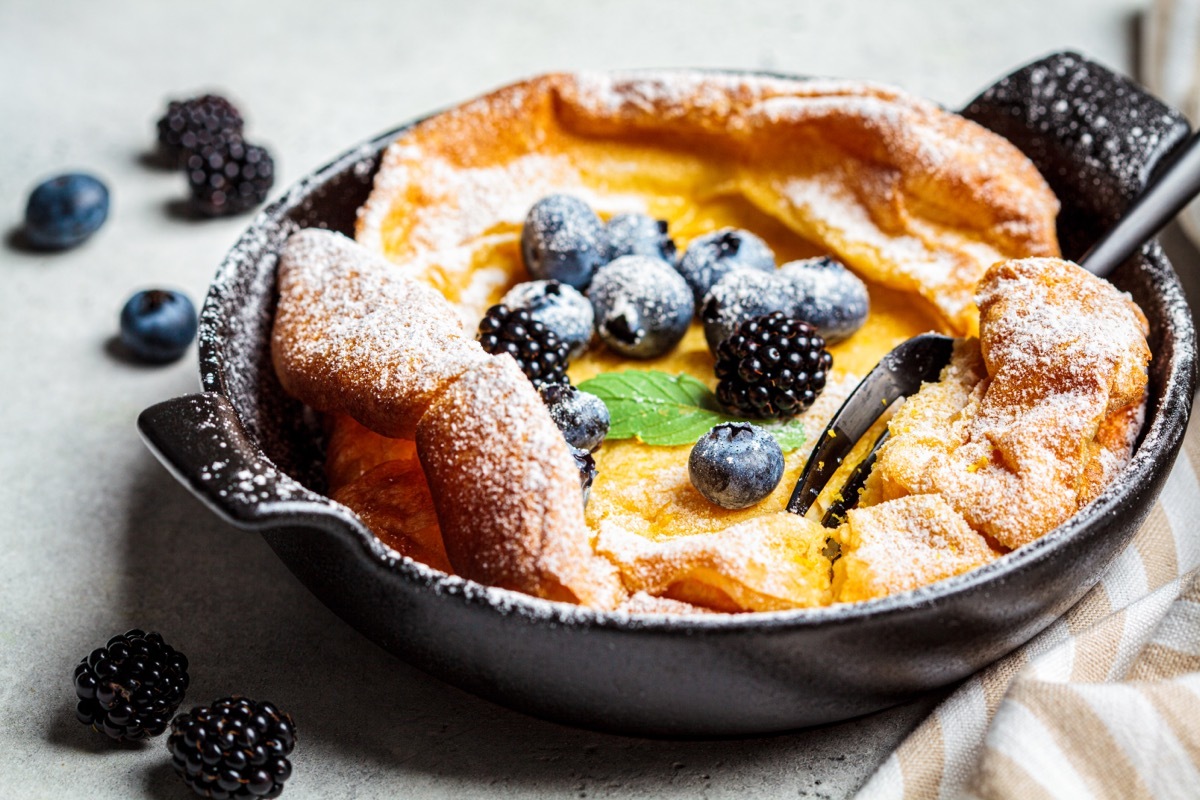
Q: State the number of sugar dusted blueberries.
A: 10